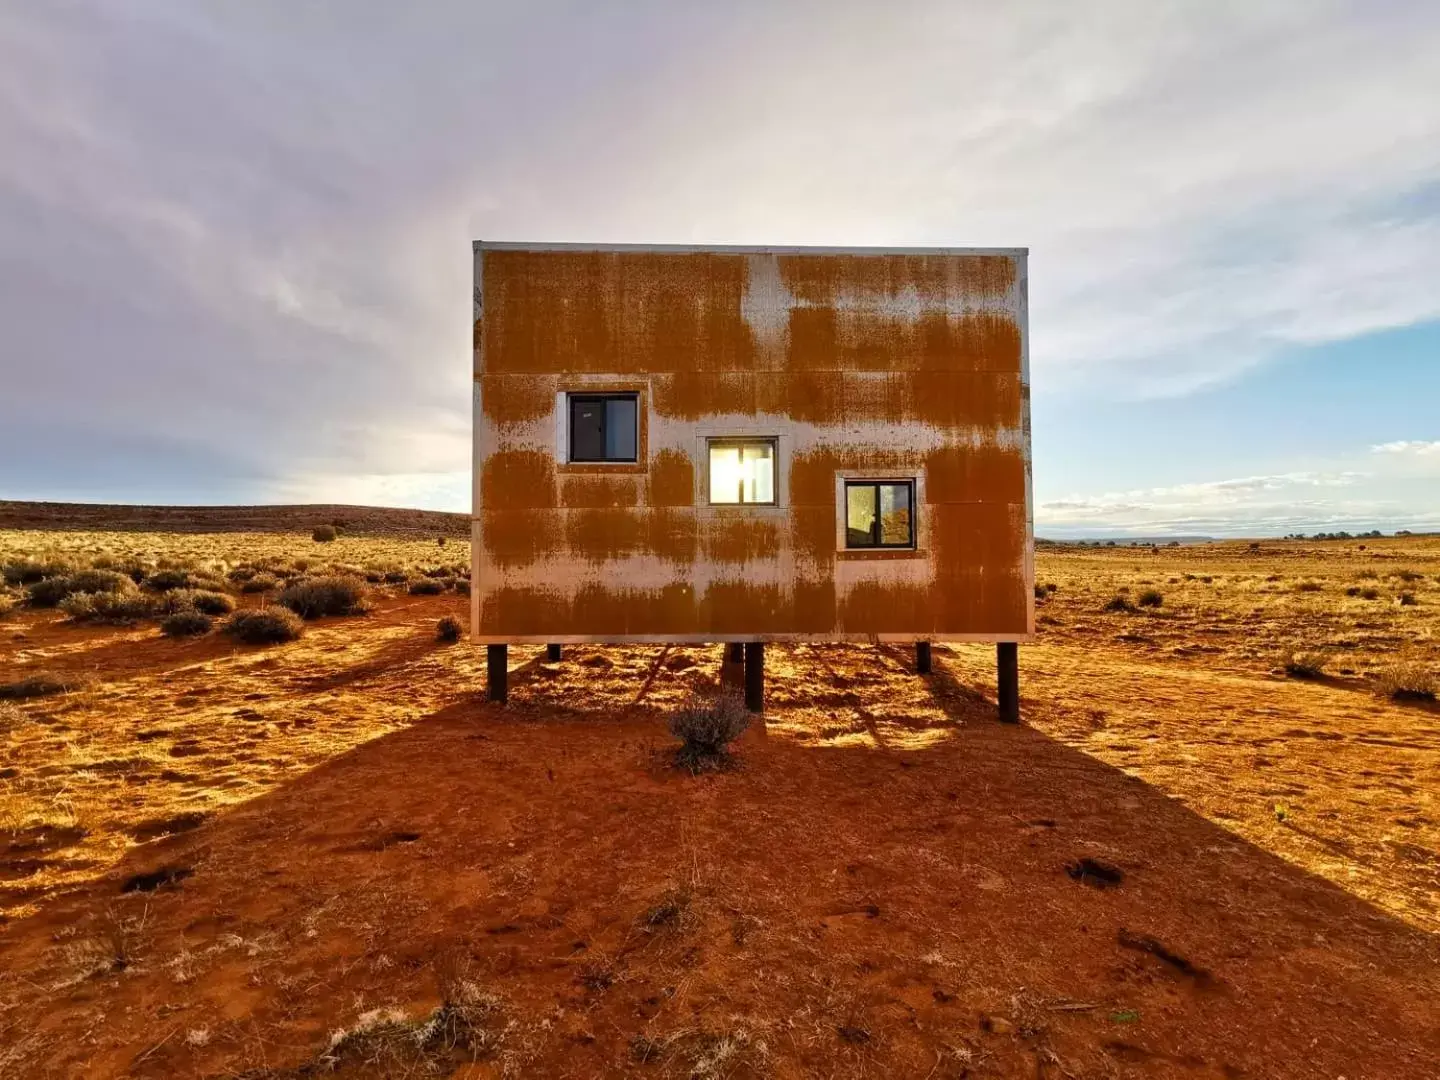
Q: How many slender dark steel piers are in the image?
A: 6